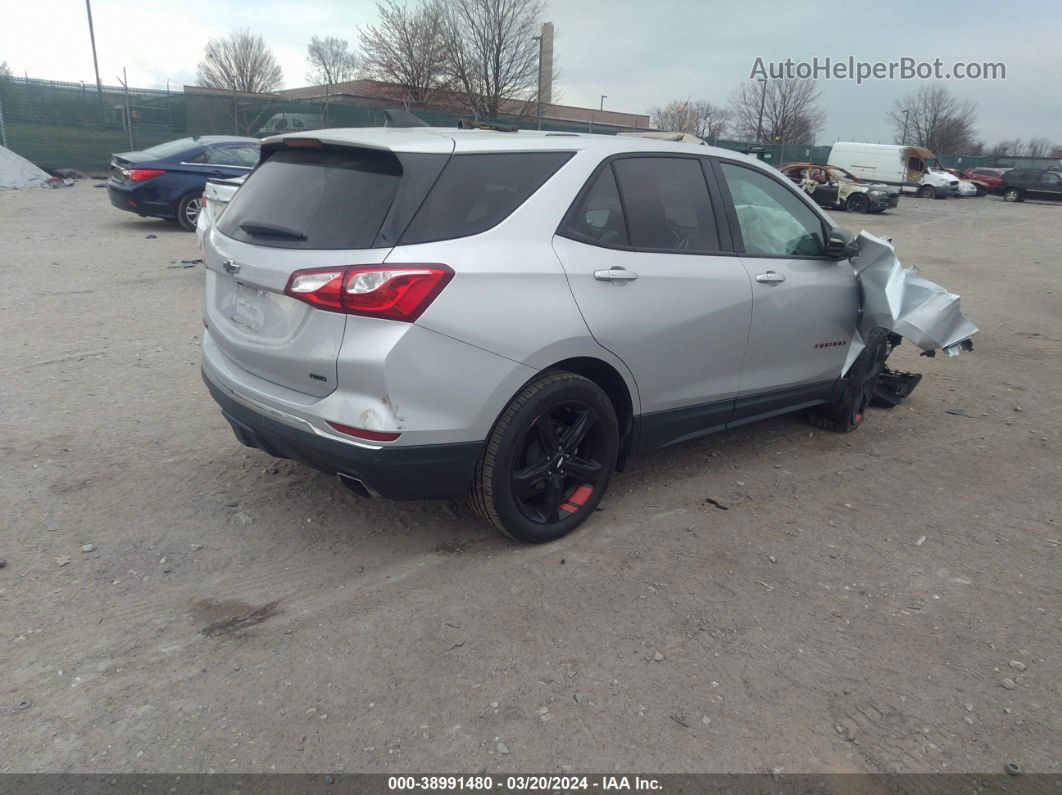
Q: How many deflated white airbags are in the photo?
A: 1